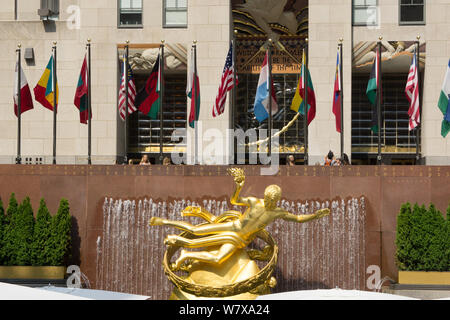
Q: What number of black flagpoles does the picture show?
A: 12